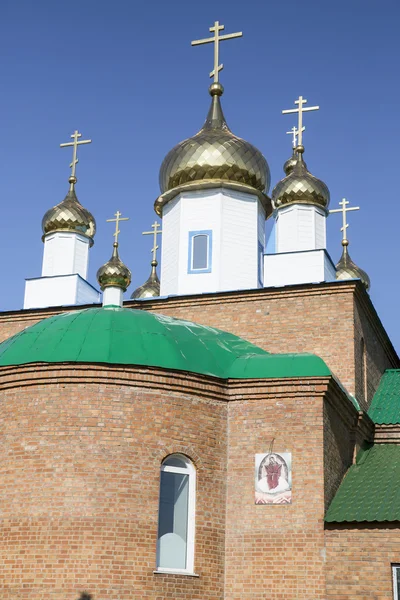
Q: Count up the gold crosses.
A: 7